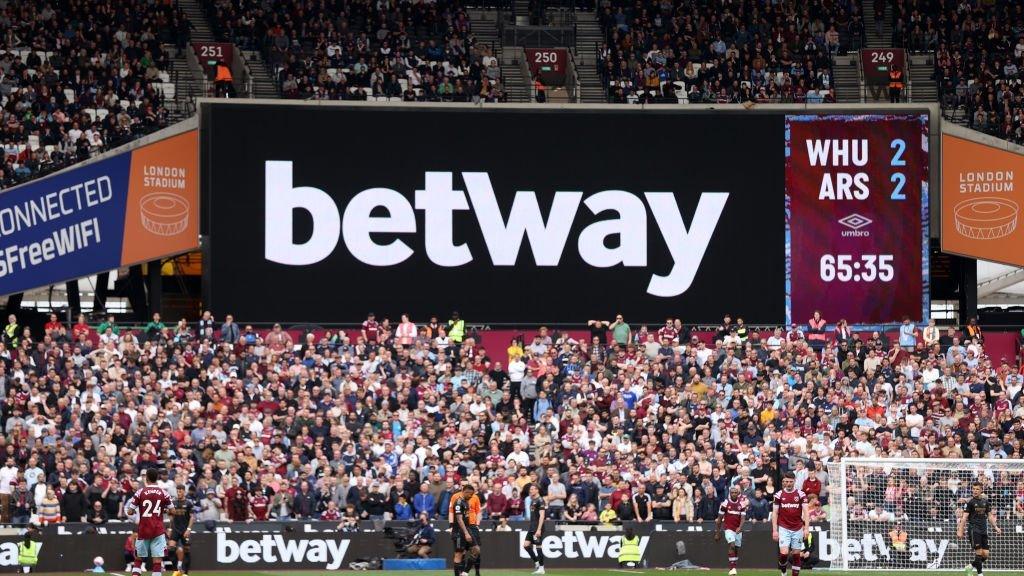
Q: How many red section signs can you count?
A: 3